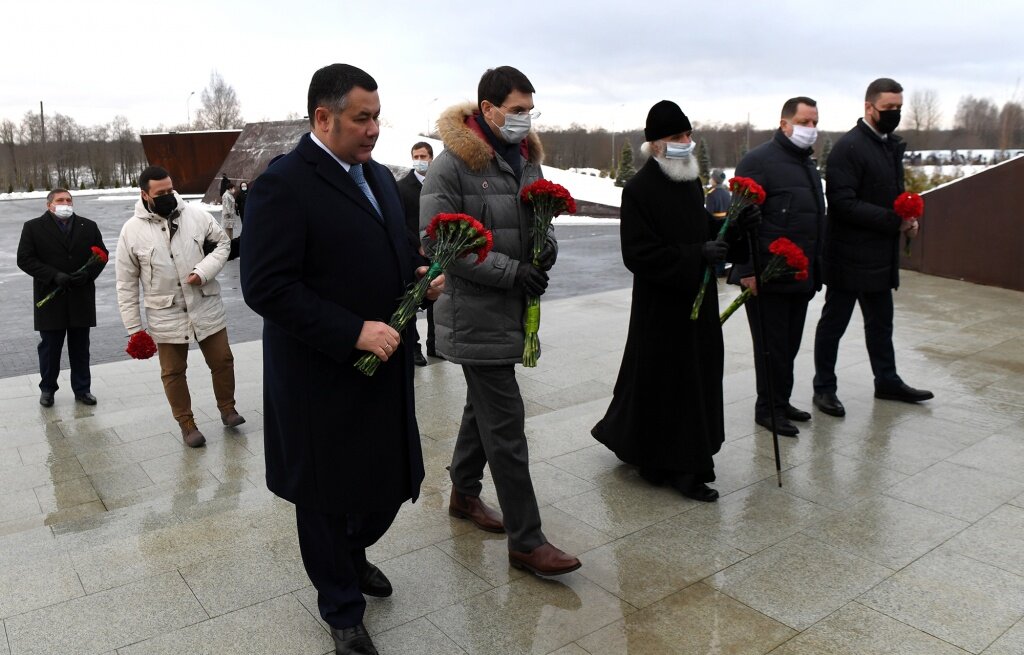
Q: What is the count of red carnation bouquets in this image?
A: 7